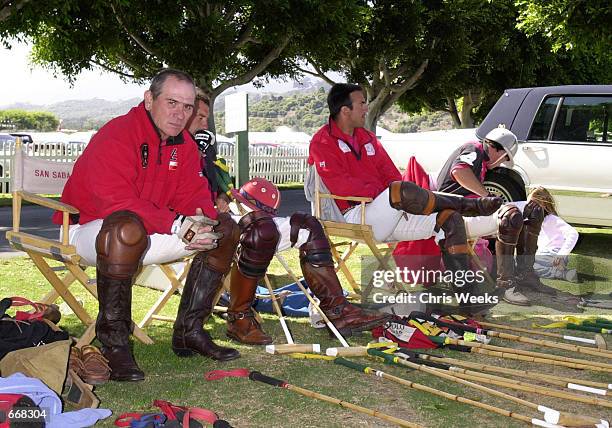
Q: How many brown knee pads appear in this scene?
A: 8